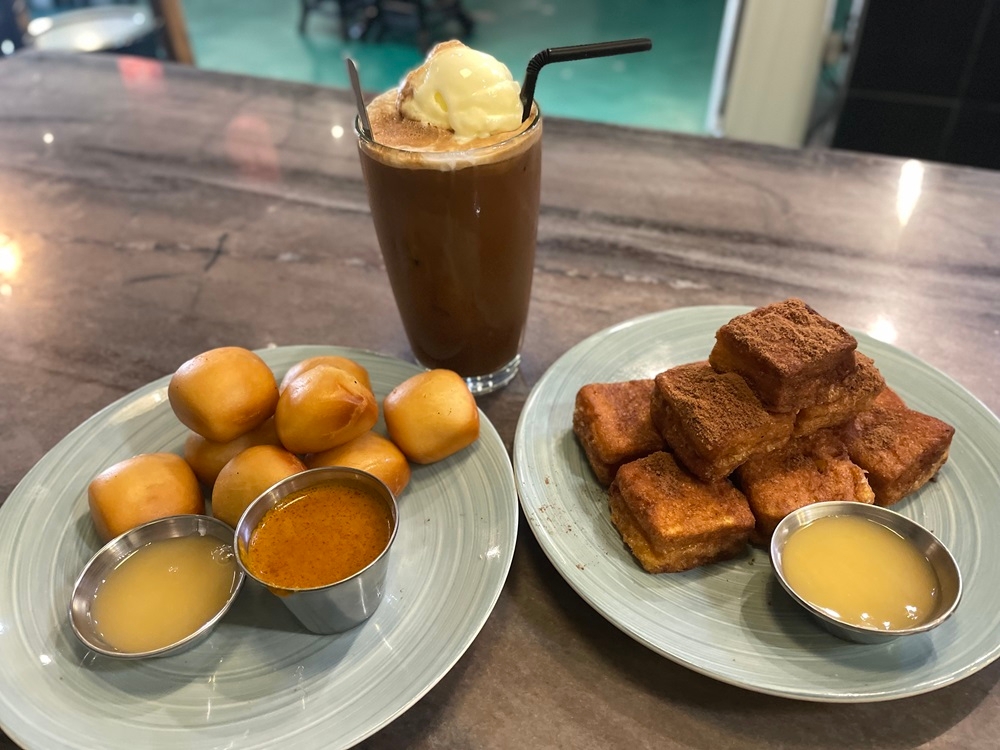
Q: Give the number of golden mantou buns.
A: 8